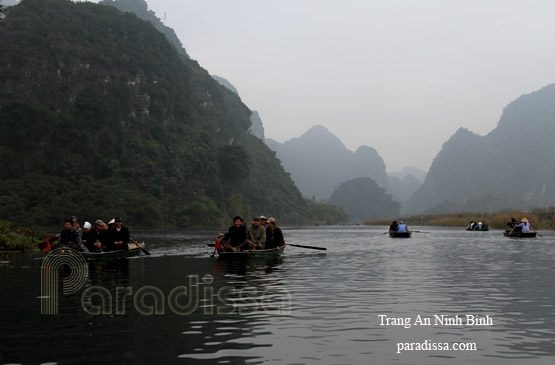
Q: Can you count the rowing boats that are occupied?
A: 5